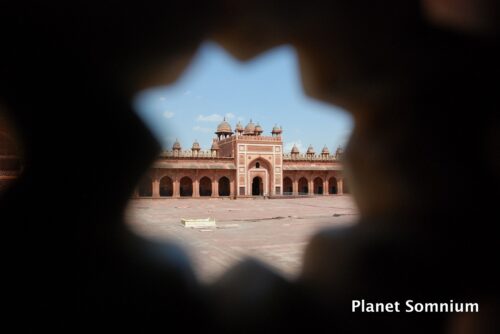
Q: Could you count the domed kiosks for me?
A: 12